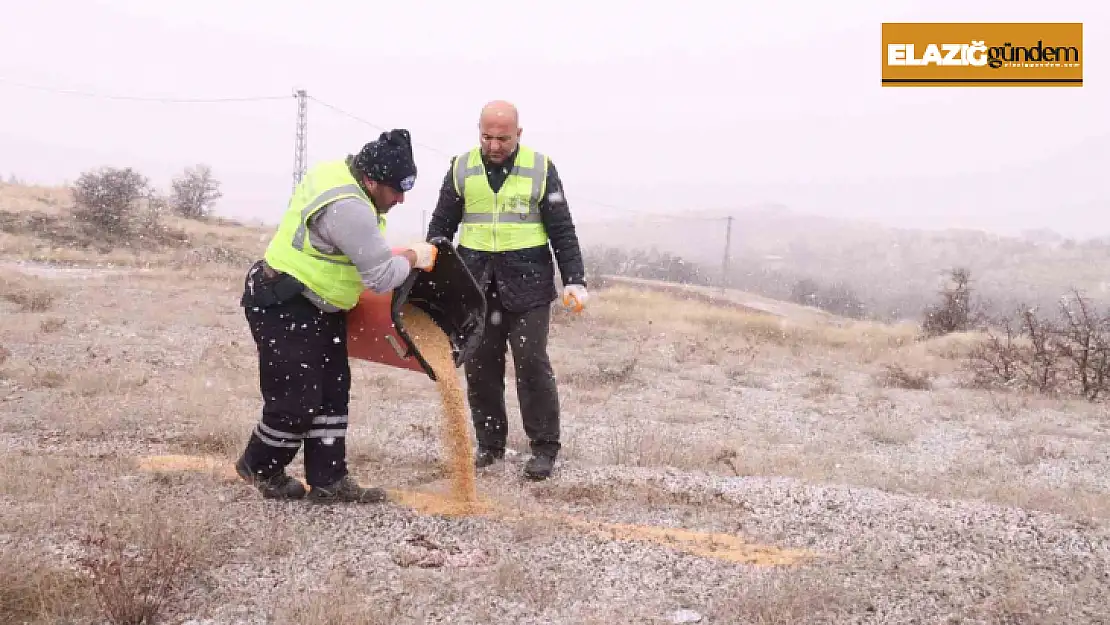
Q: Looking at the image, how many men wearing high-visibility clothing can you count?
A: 2